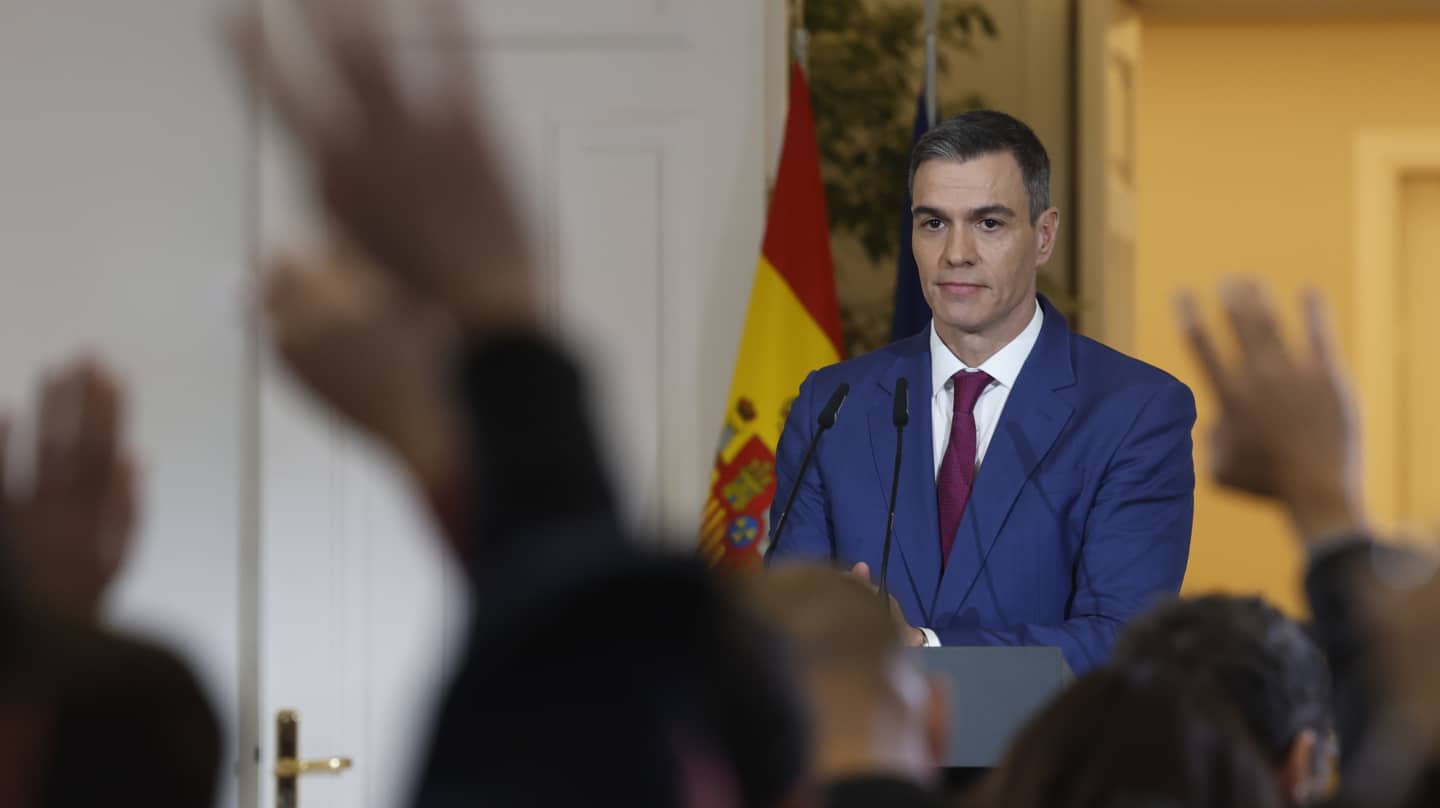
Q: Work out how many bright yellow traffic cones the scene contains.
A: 0